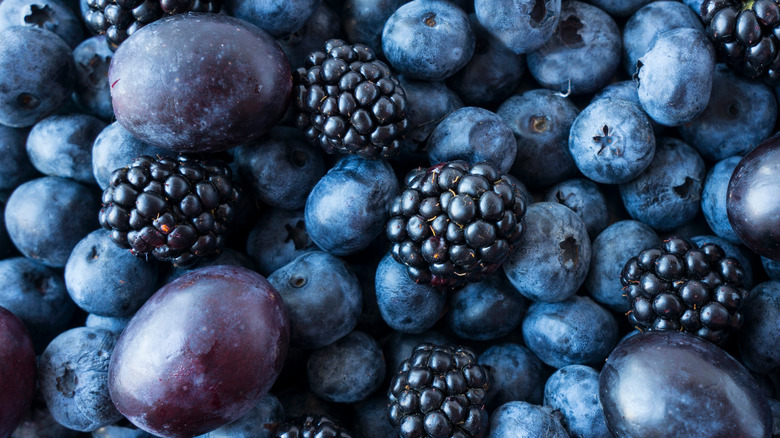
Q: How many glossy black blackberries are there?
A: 8